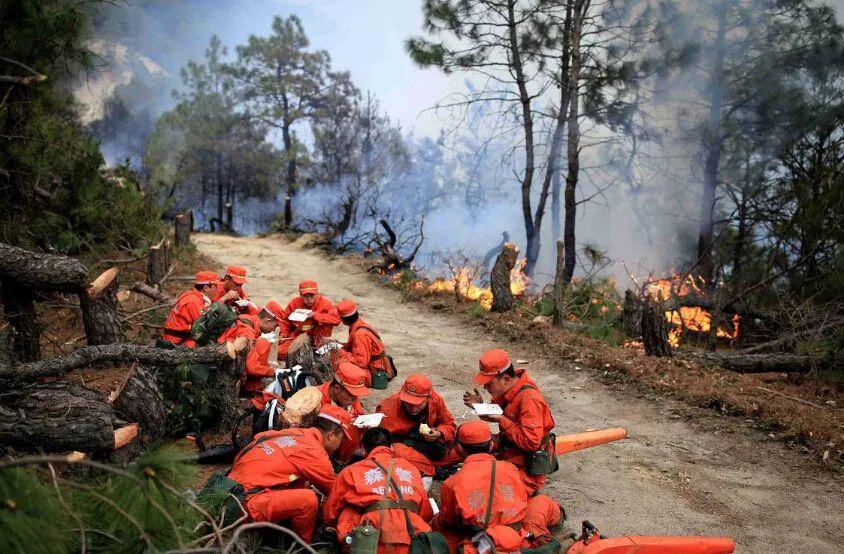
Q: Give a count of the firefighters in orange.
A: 11